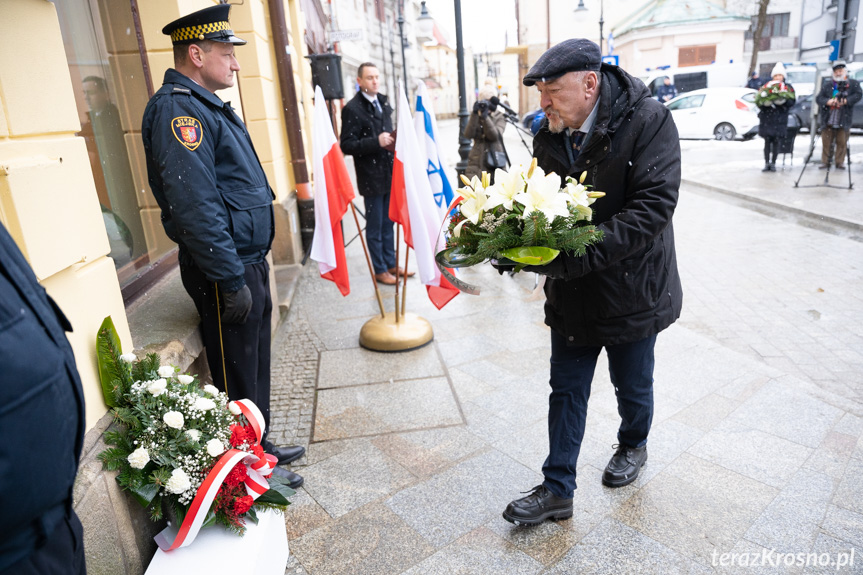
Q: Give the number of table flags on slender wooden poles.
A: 3